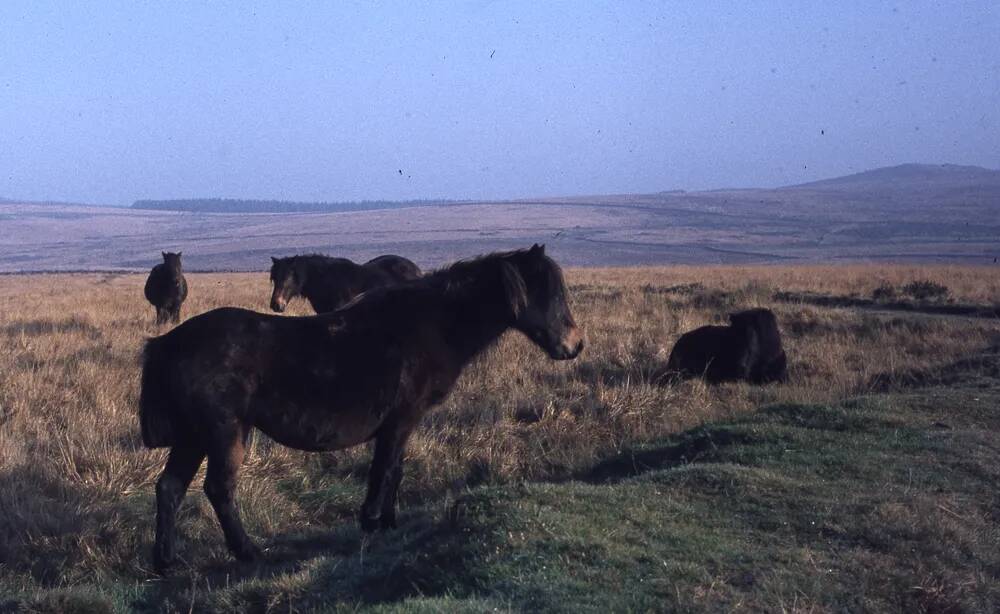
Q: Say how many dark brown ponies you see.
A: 4